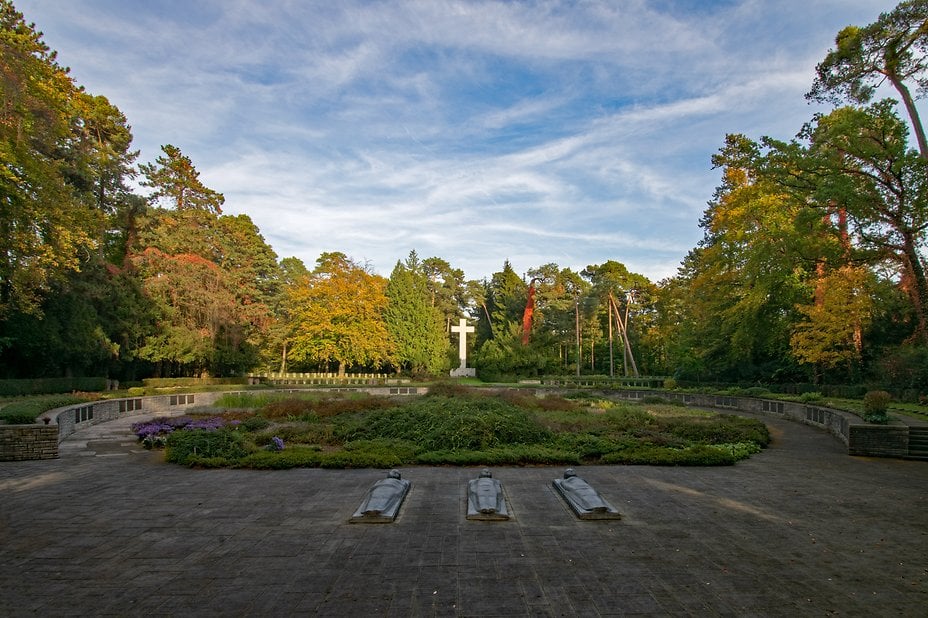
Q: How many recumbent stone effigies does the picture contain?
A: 3